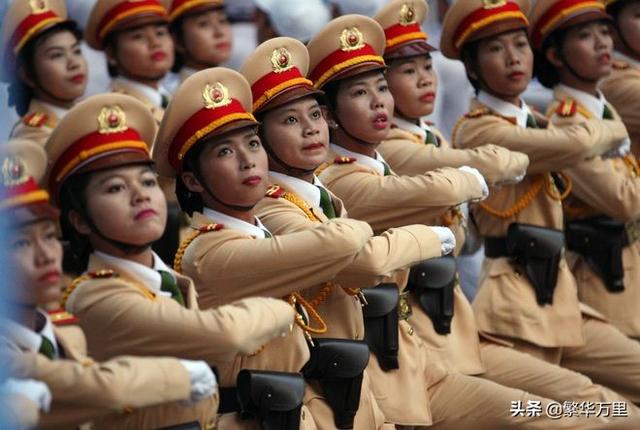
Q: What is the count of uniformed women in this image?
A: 12